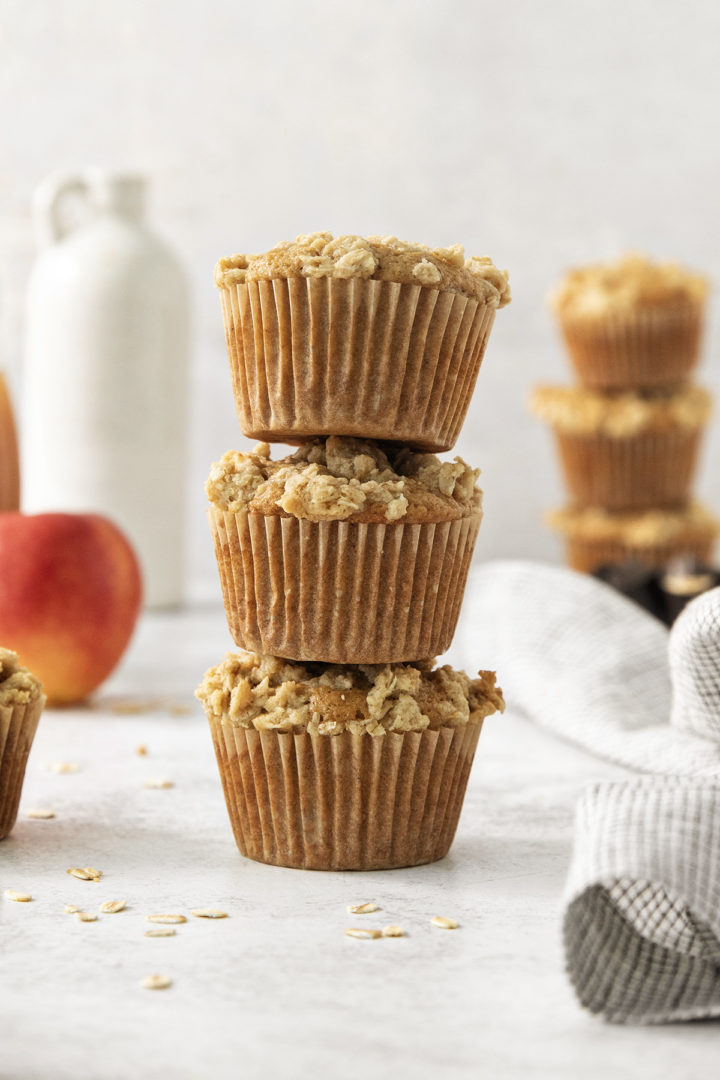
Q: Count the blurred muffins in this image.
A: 3